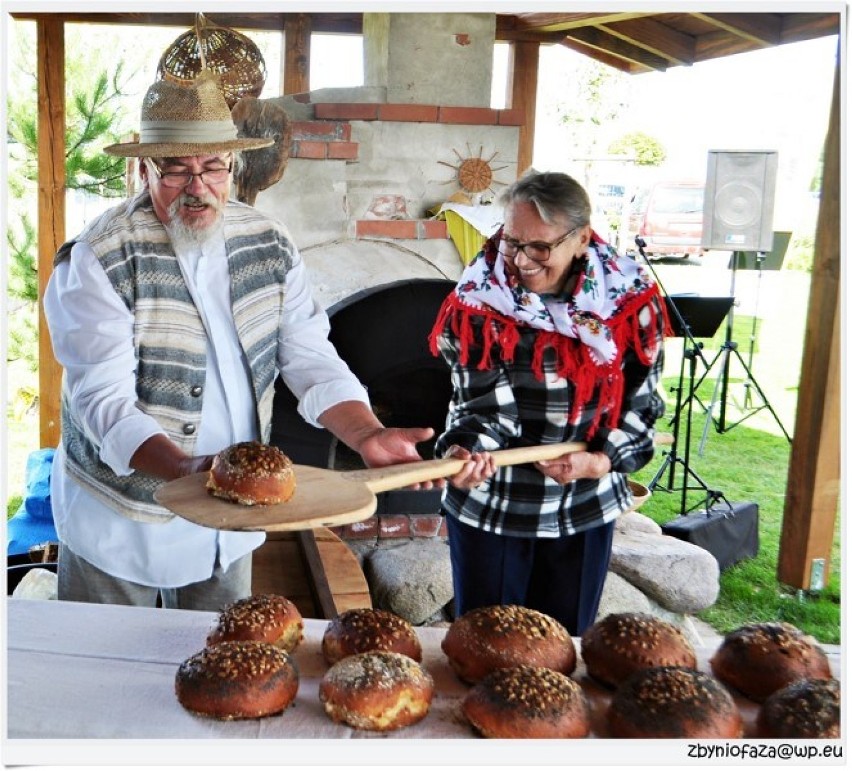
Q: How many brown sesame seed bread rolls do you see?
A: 11